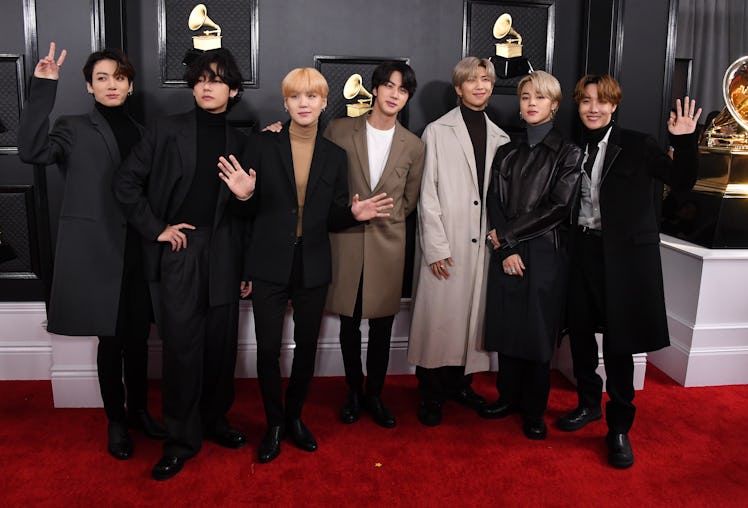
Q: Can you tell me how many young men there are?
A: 7